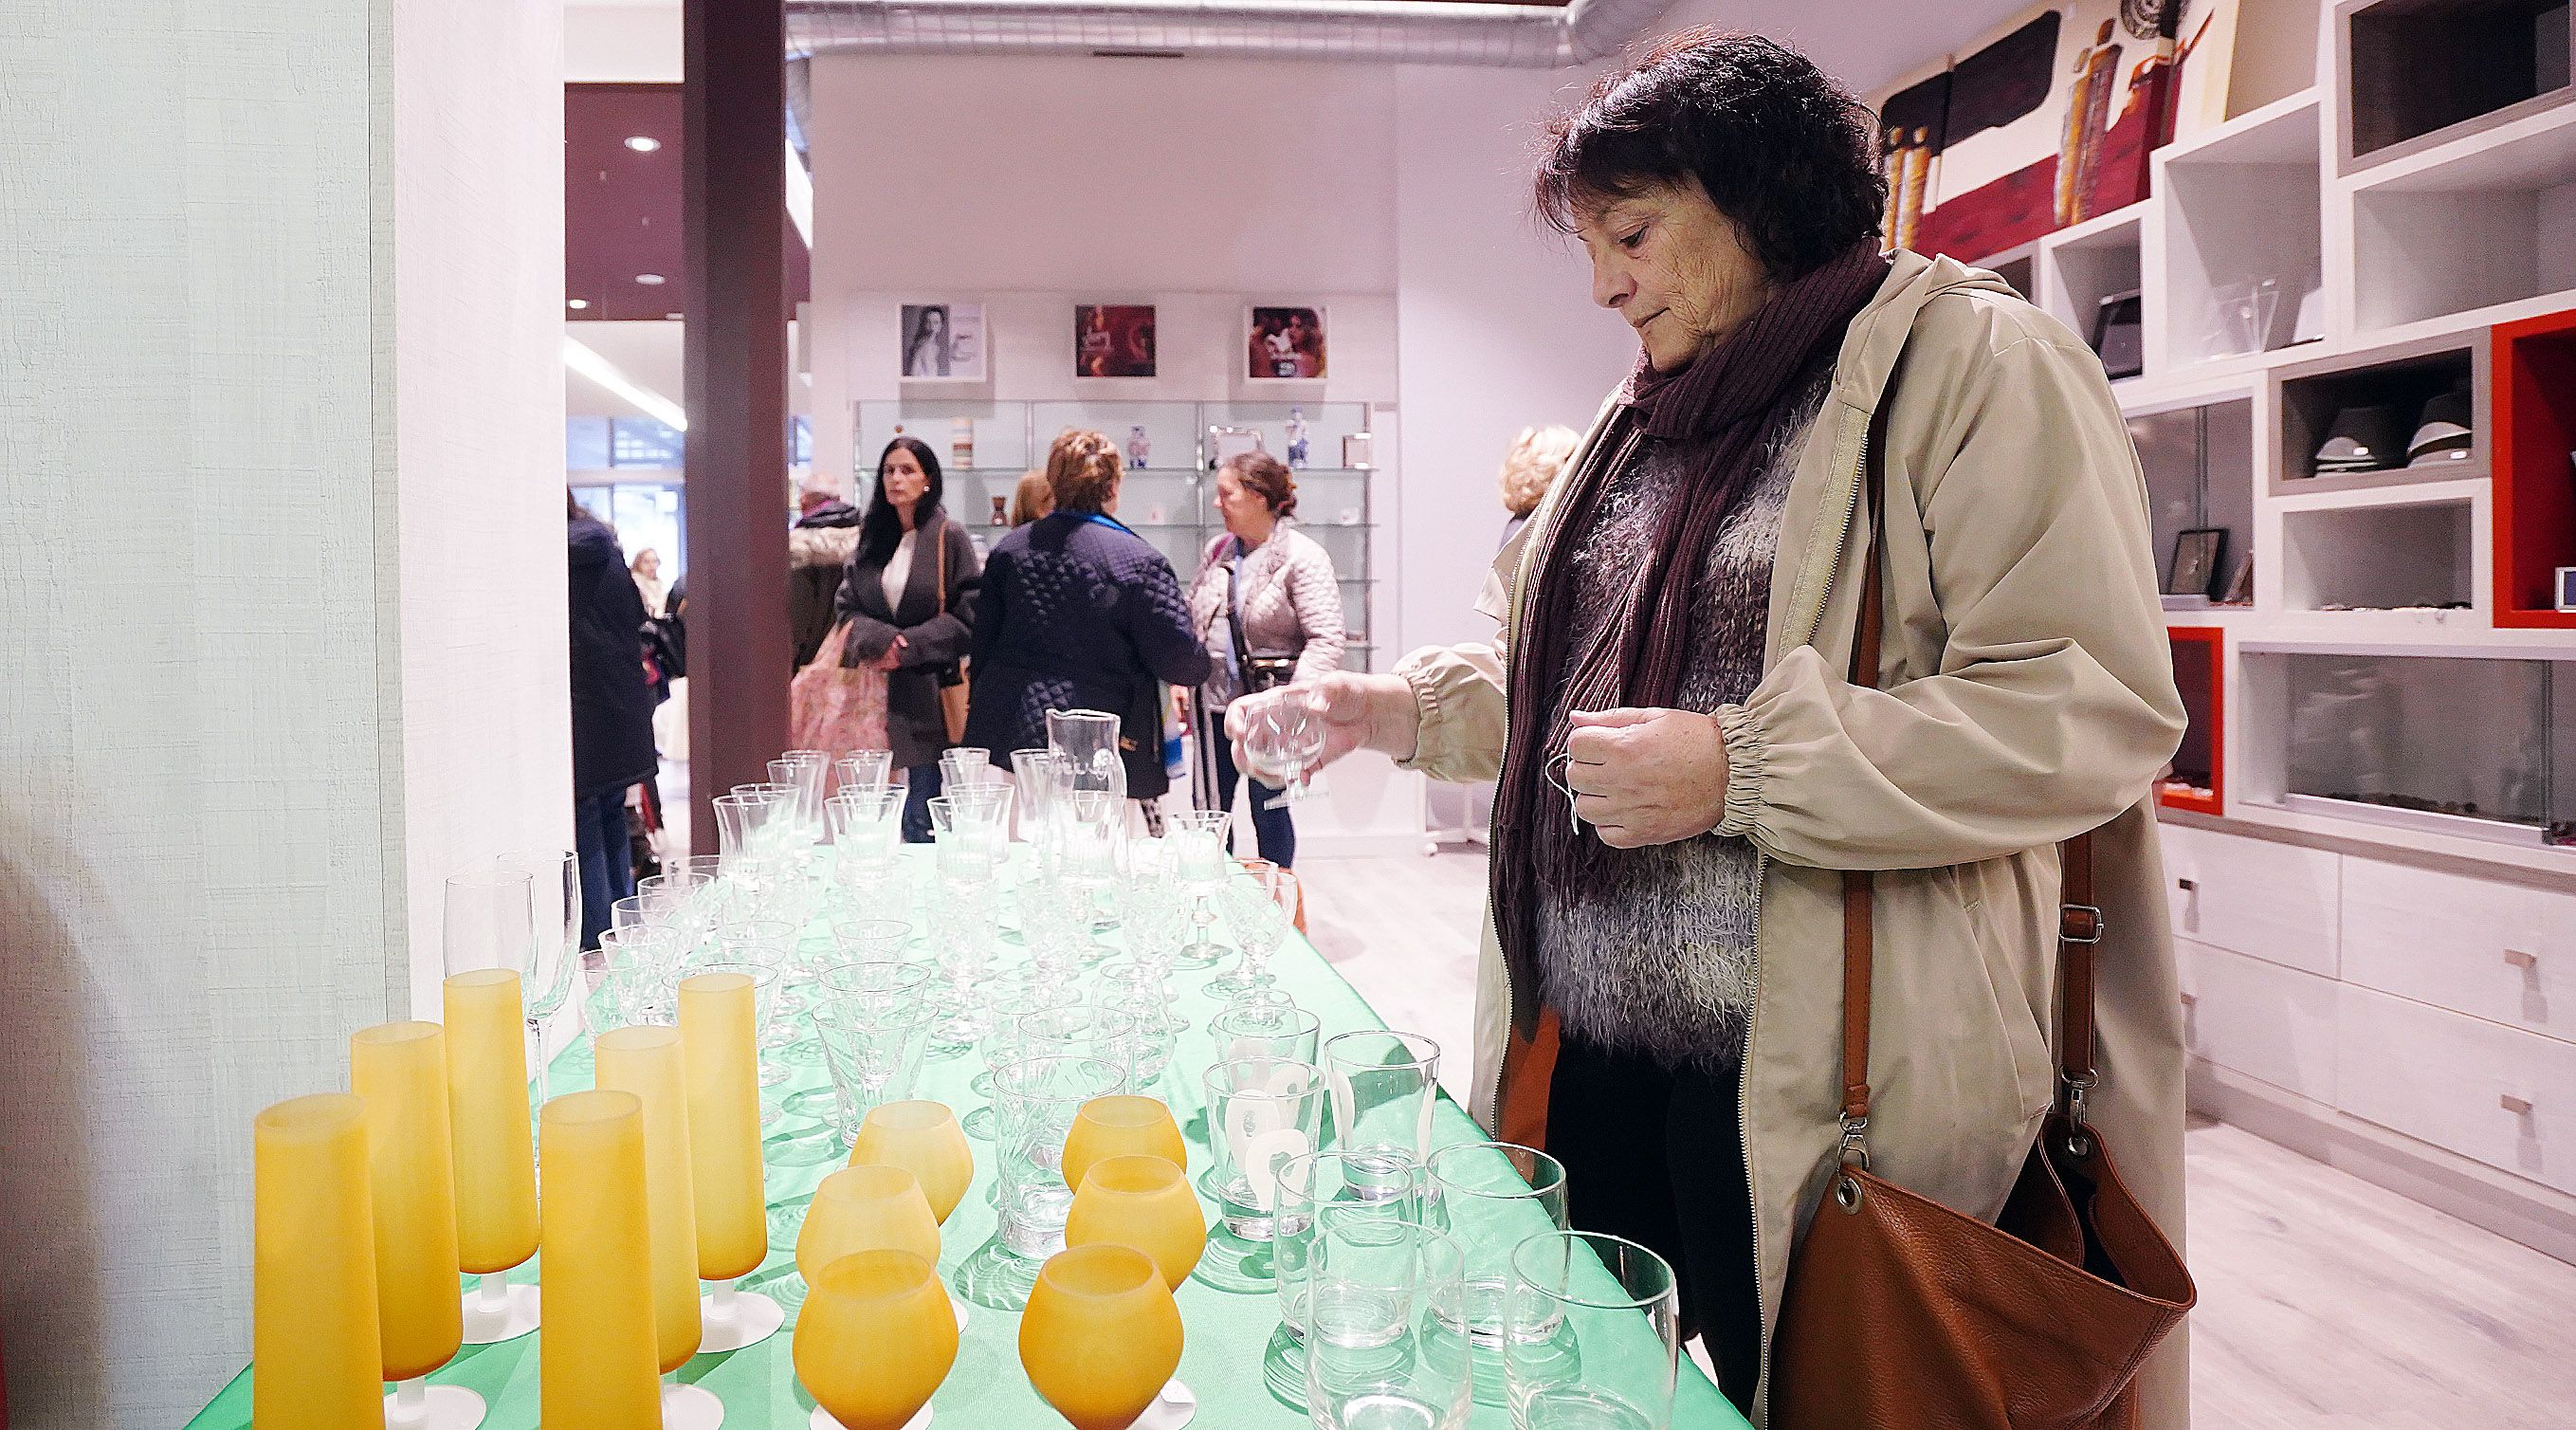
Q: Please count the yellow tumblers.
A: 12